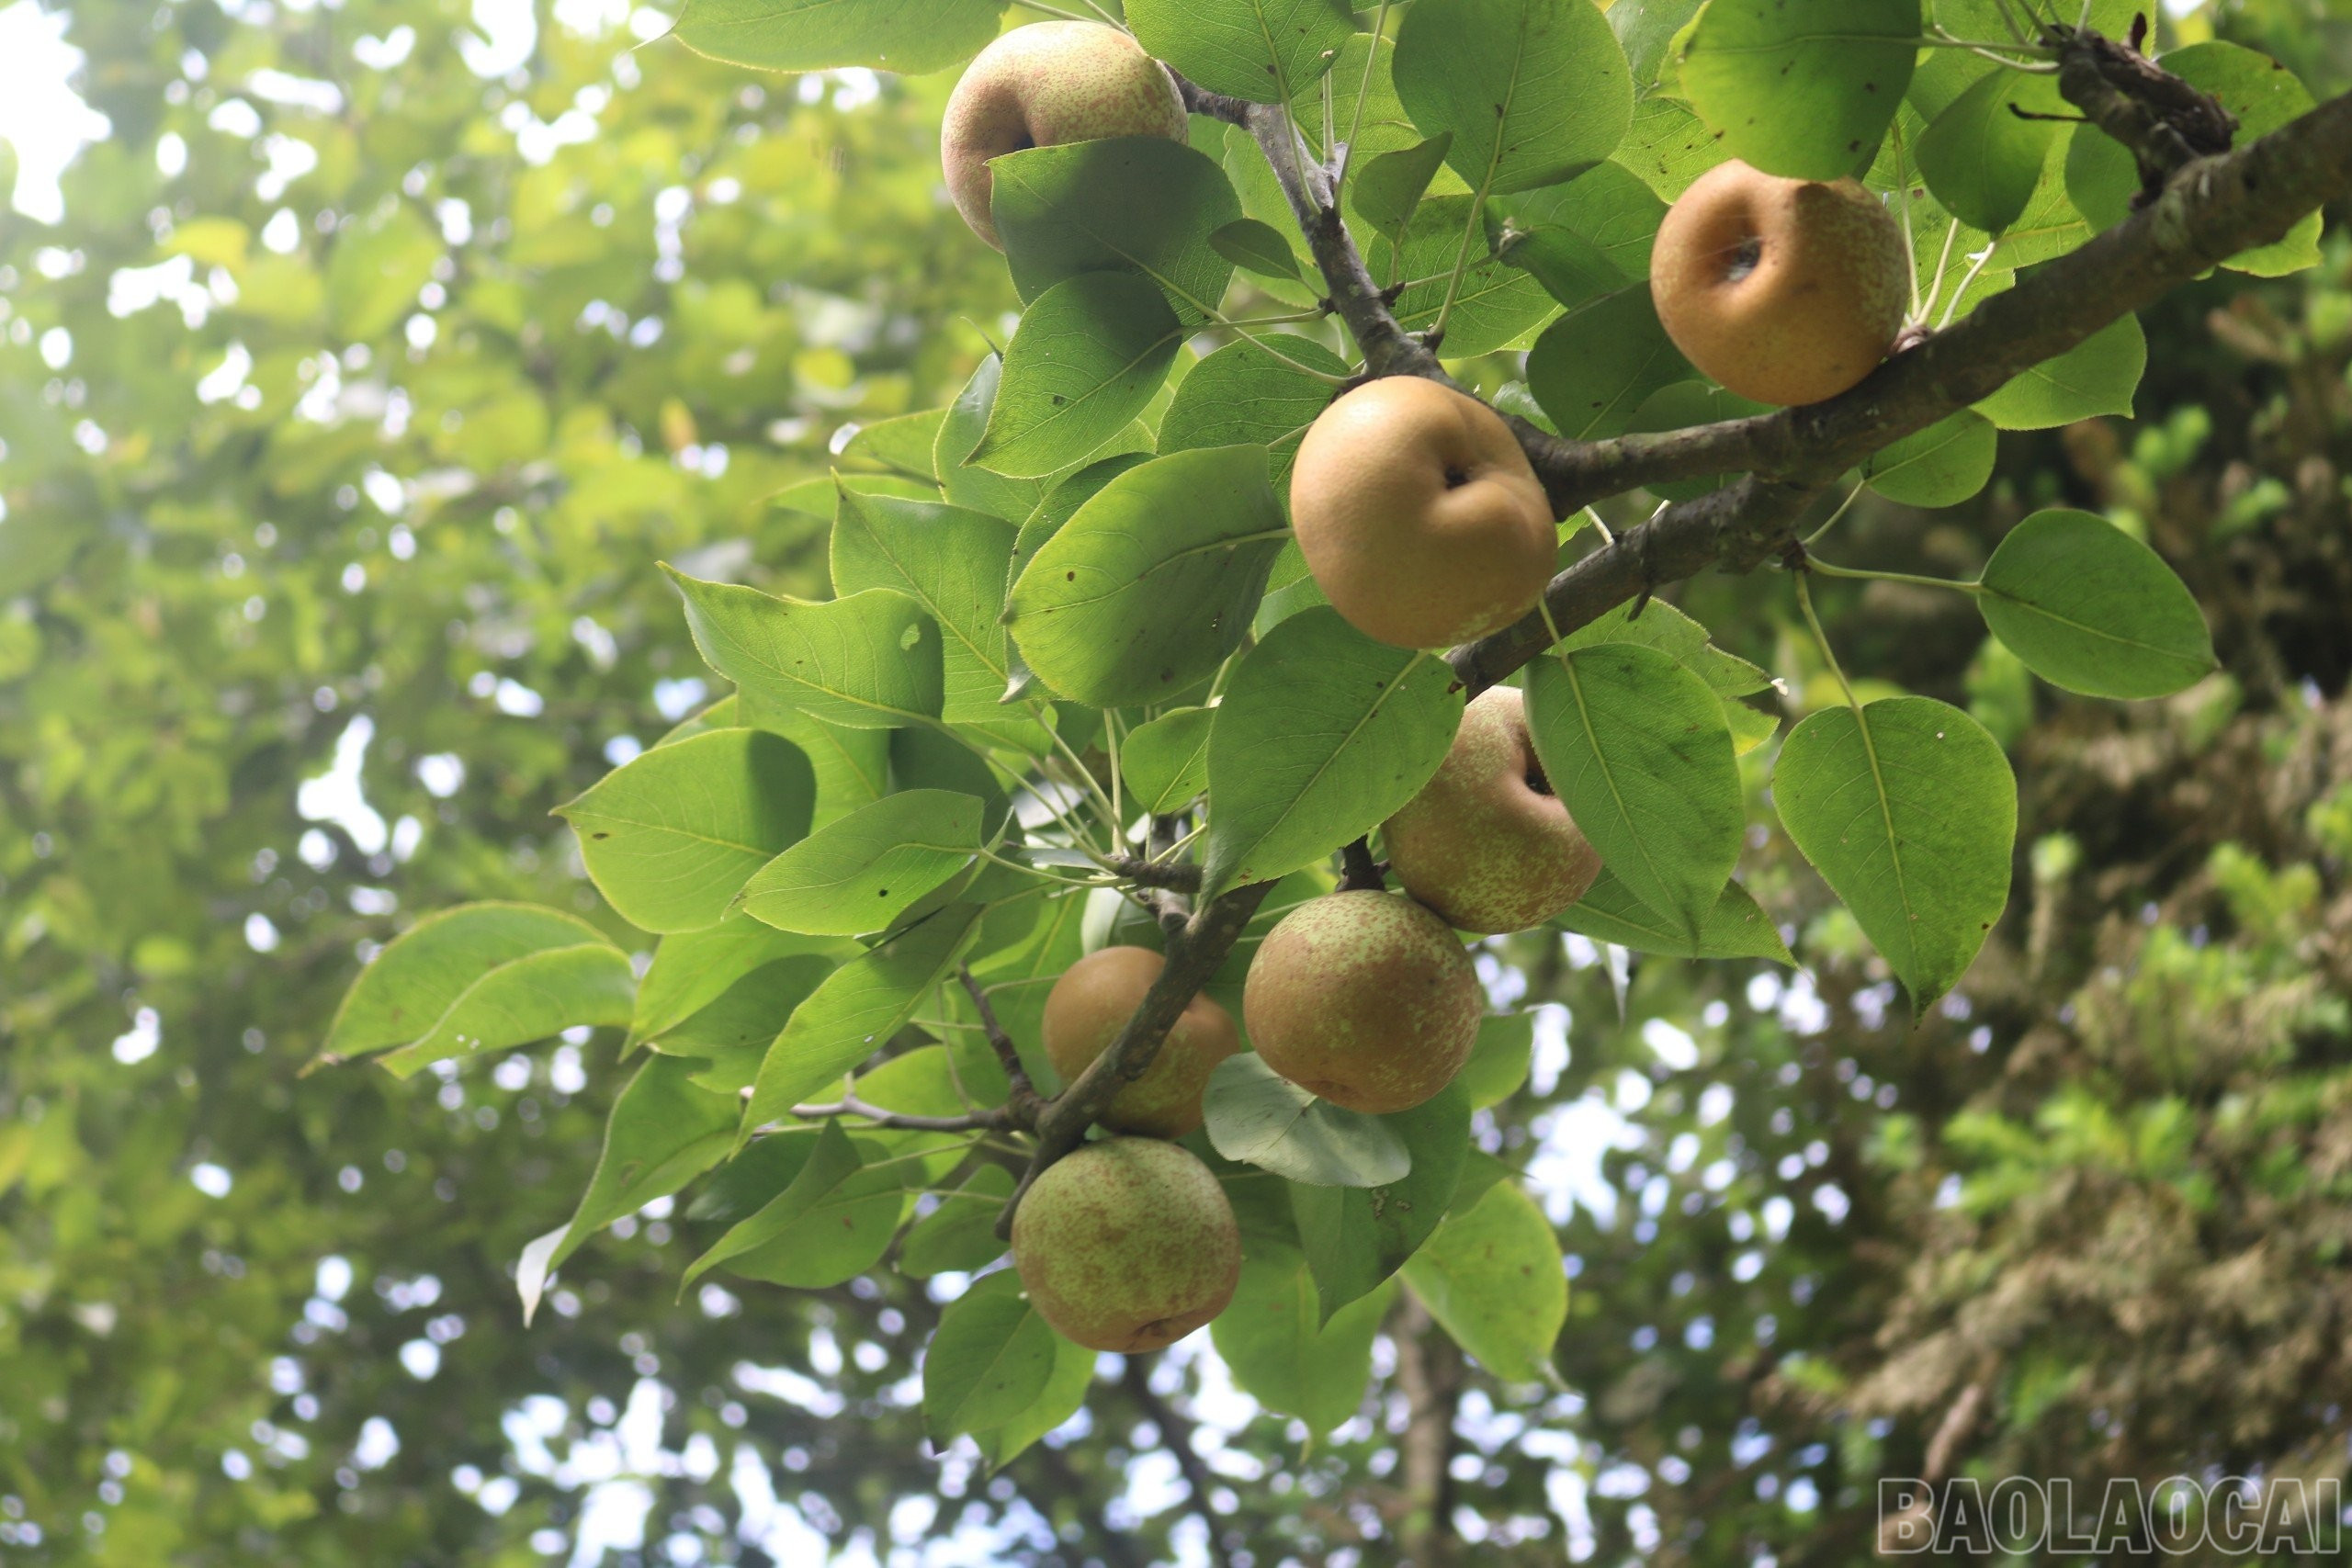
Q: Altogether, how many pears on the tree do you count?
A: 7